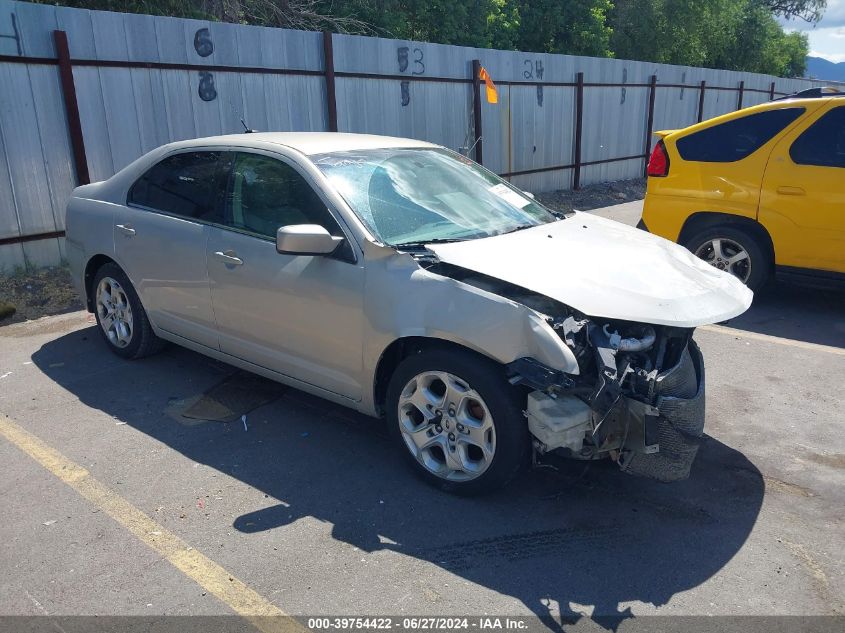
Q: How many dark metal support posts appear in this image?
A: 8